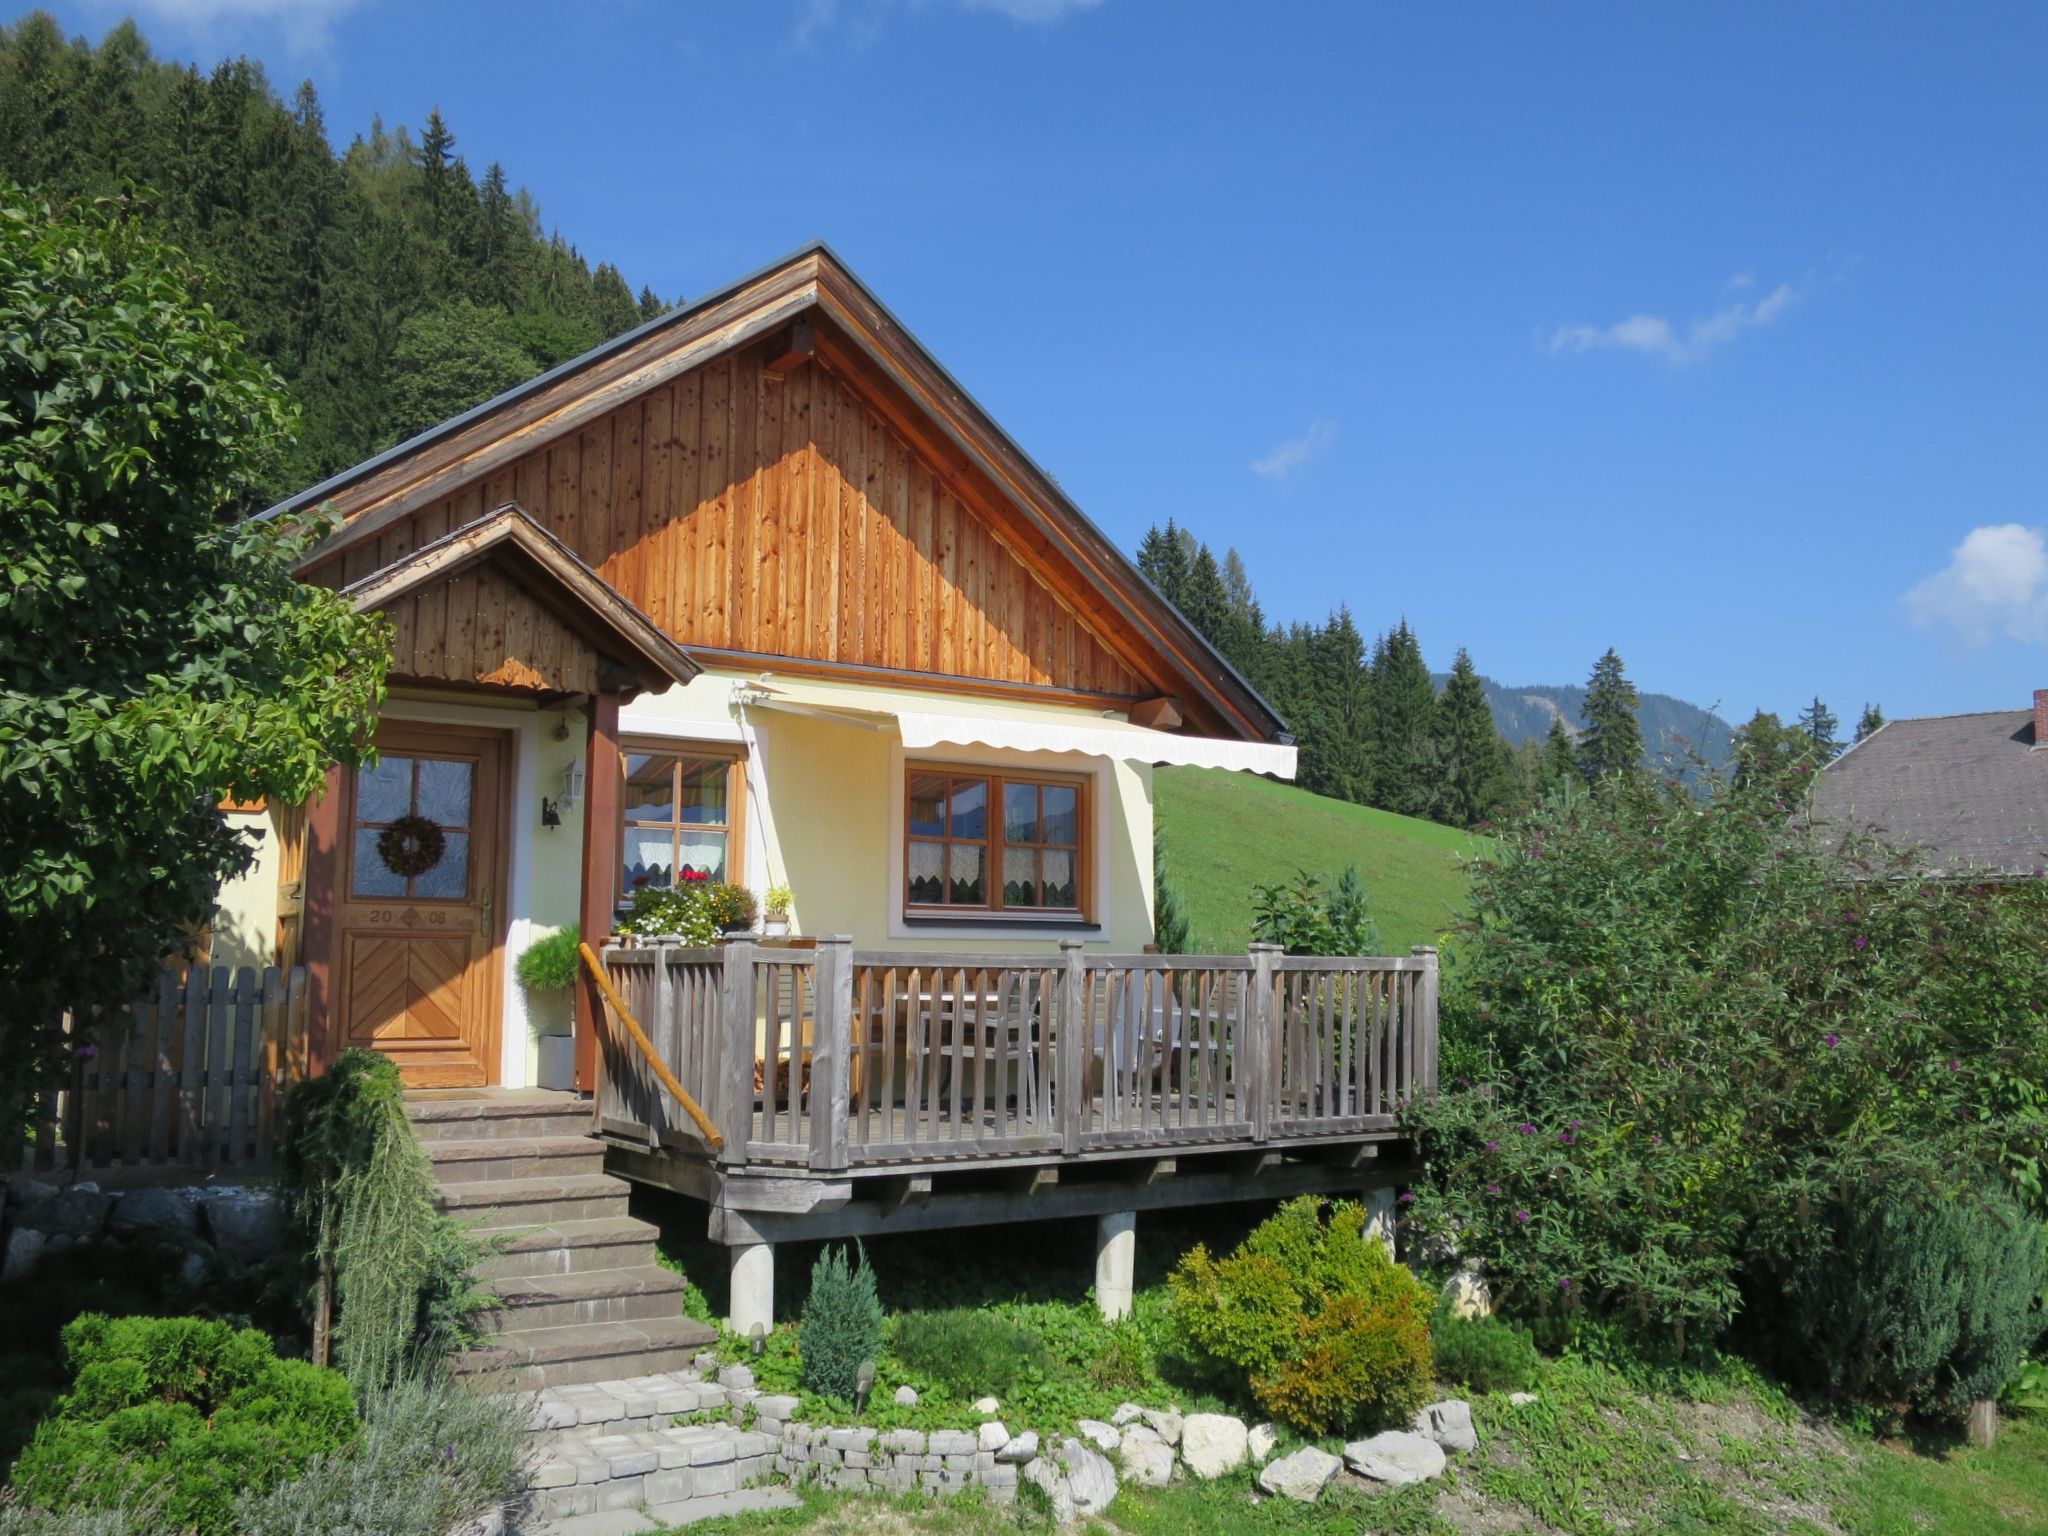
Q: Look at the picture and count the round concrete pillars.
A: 3